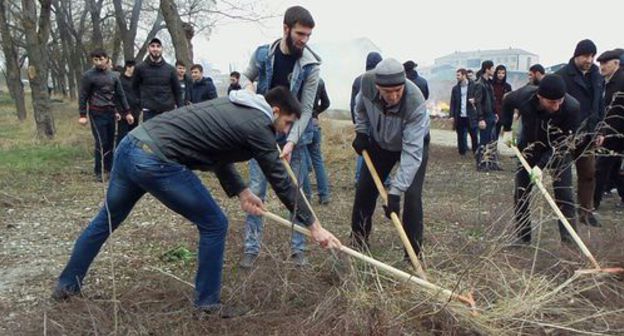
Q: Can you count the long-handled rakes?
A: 4